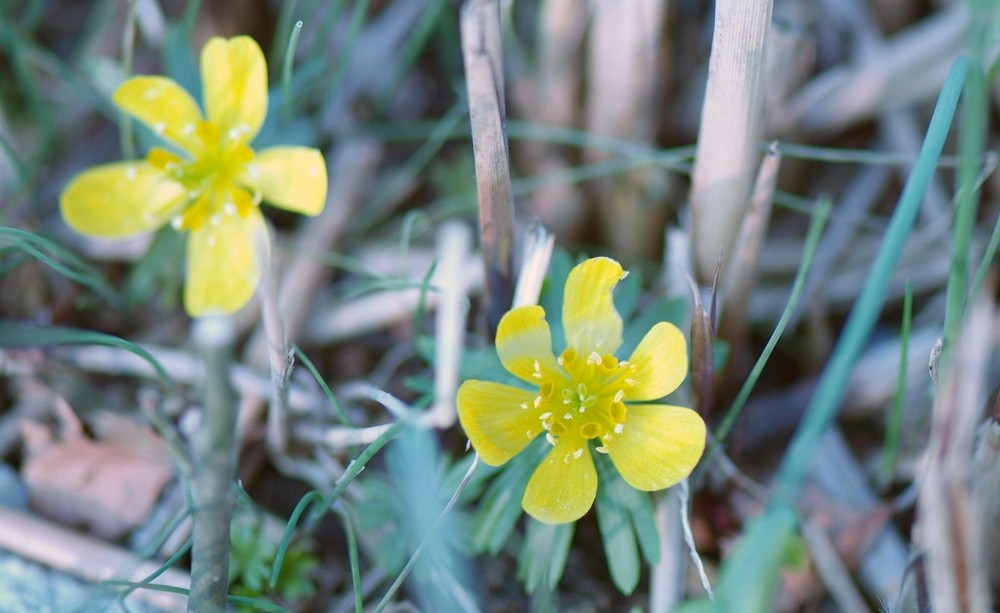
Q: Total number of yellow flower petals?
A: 11